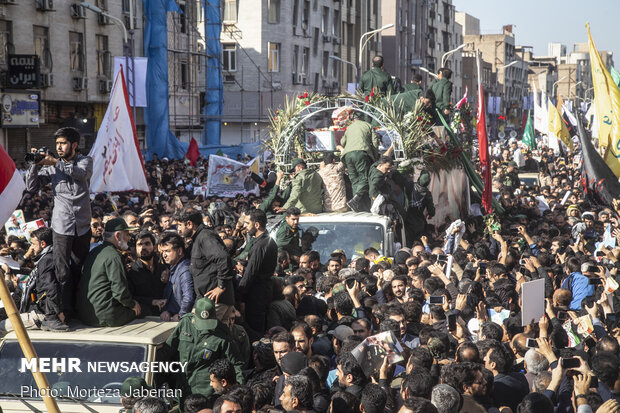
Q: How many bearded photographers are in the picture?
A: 1